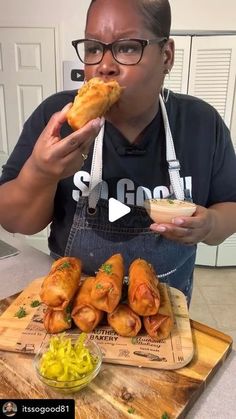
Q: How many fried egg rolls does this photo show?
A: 8